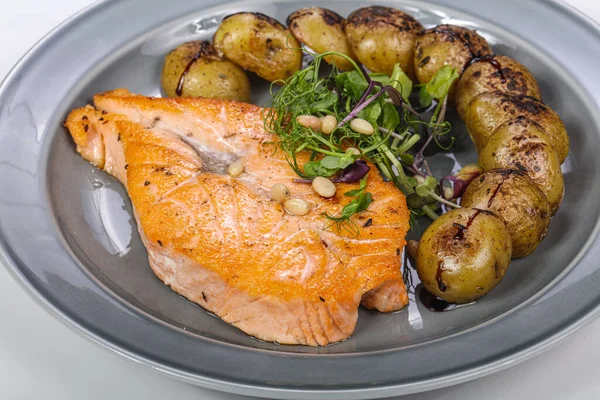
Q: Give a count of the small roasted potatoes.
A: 10